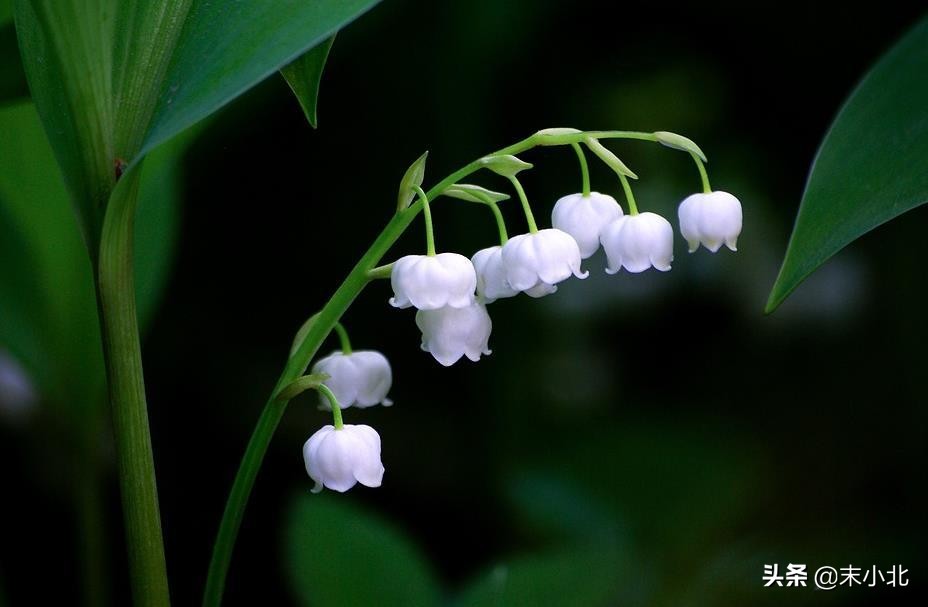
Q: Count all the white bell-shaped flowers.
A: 9